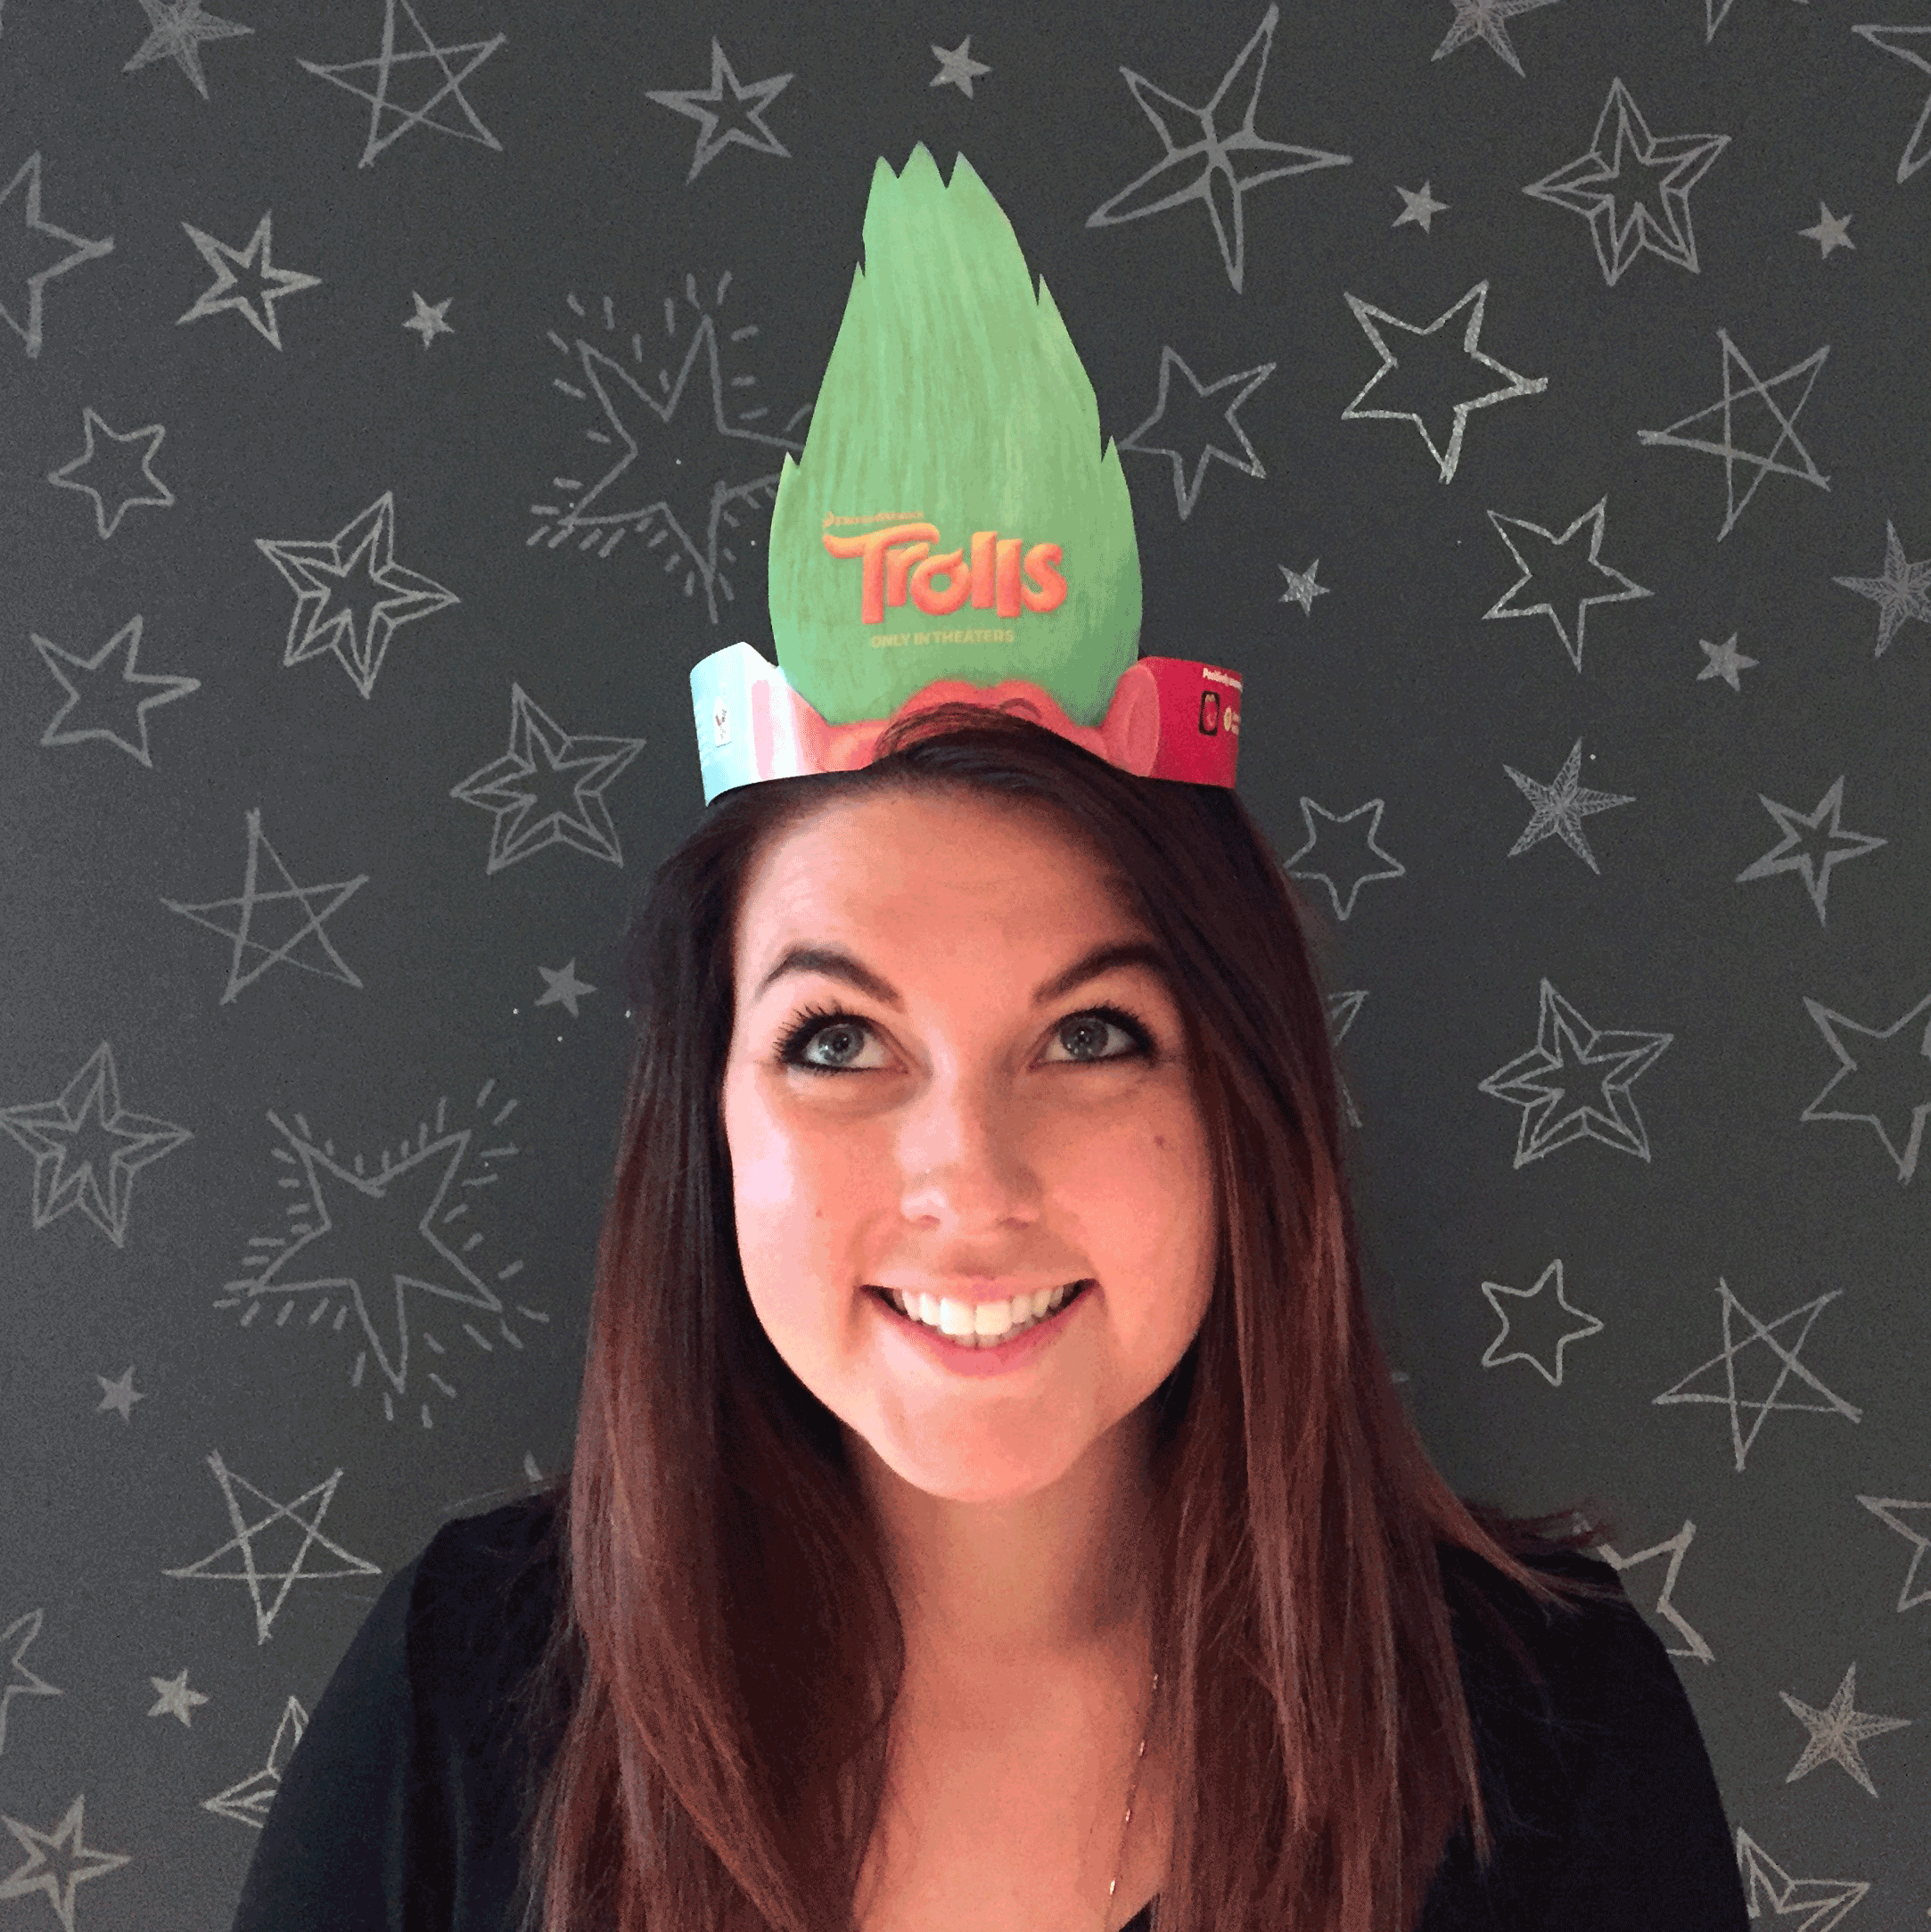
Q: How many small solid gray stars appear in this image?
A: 9